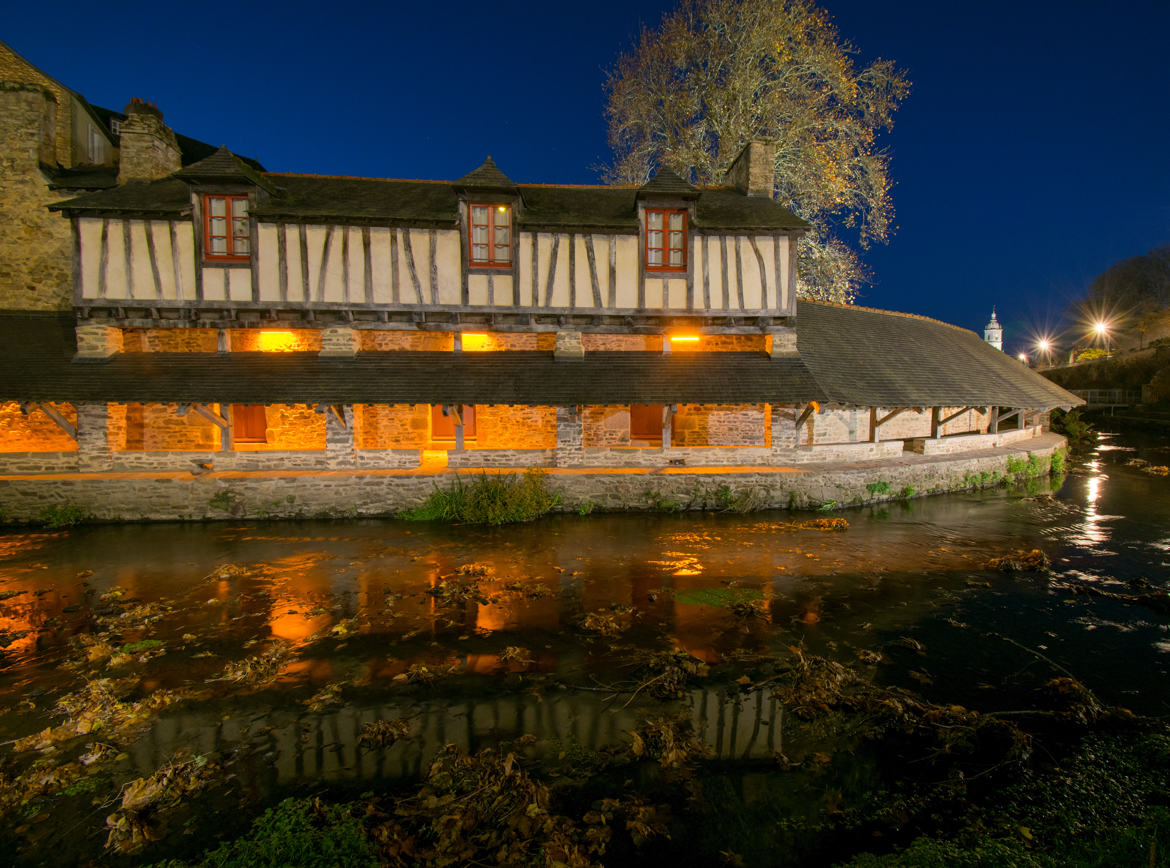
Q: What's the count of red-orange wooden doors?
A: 3